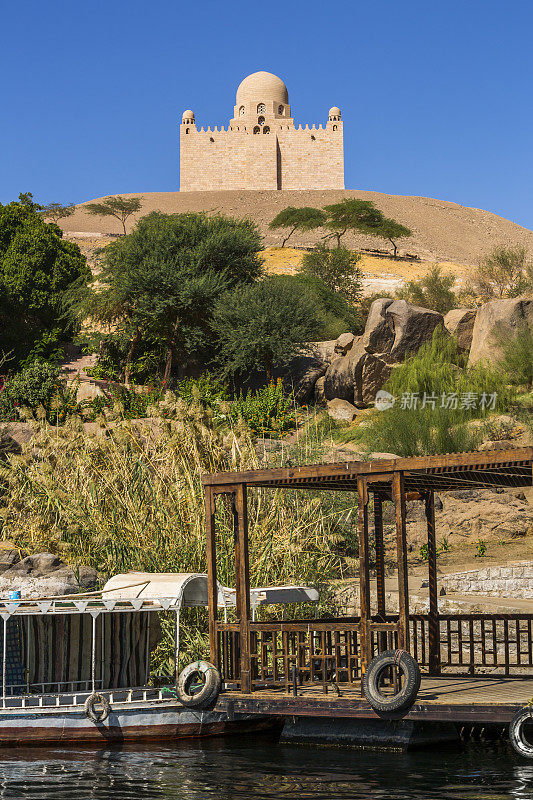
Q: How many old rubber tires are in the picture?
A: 4